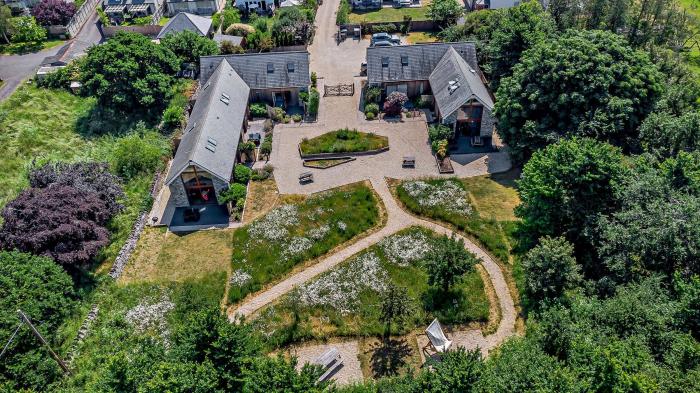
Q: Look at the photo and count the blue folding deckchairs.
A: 0